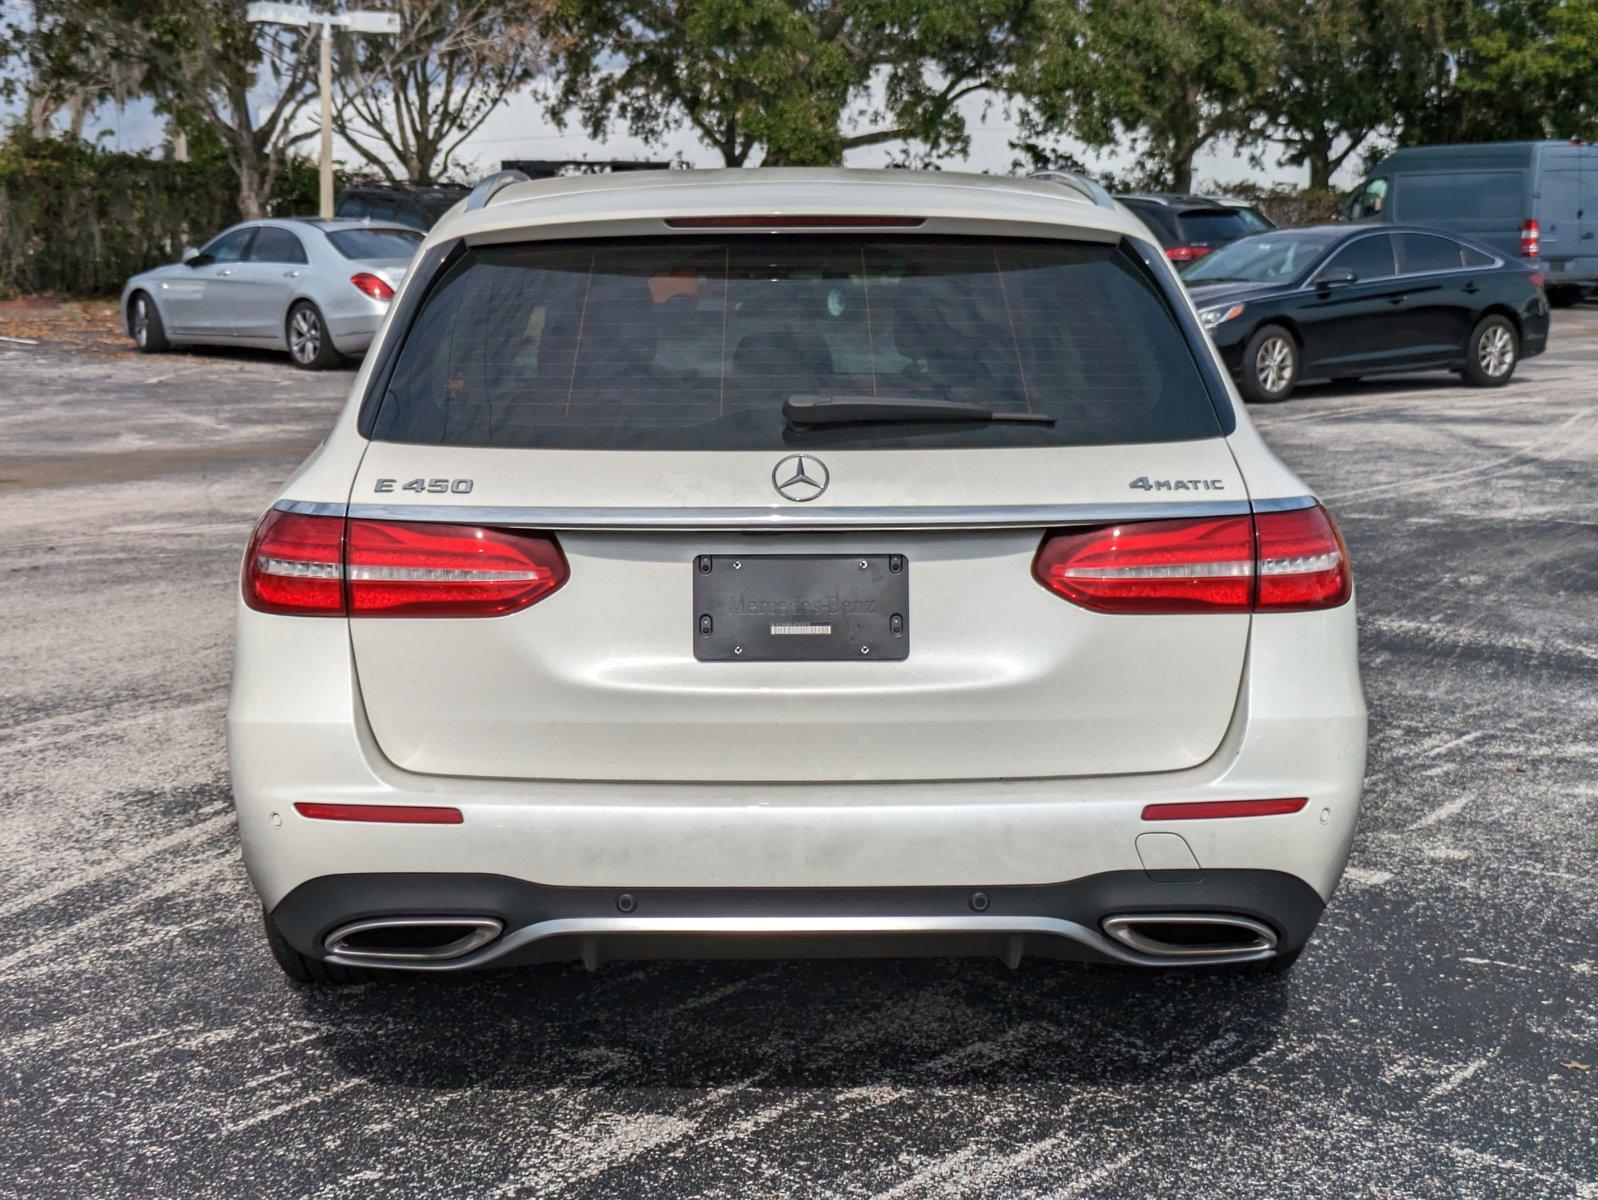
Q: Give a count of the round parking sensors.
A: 4